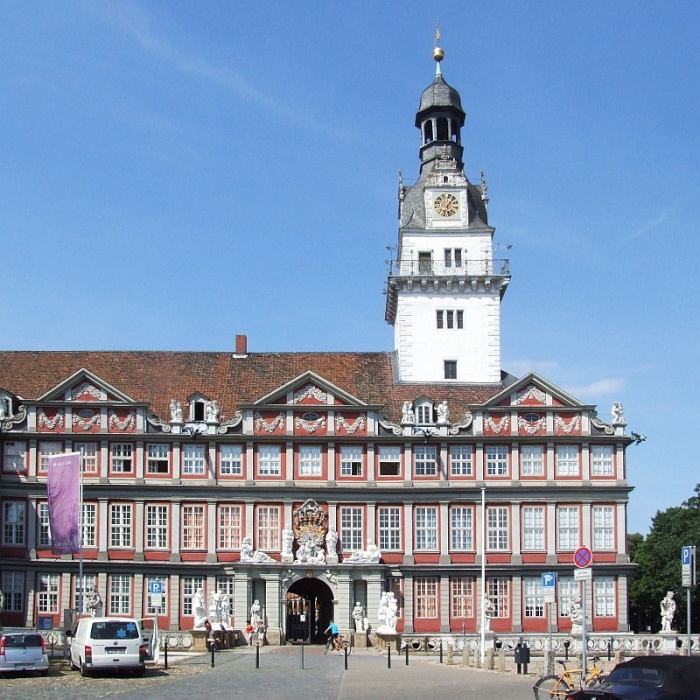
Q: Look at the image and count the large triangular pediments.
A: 3